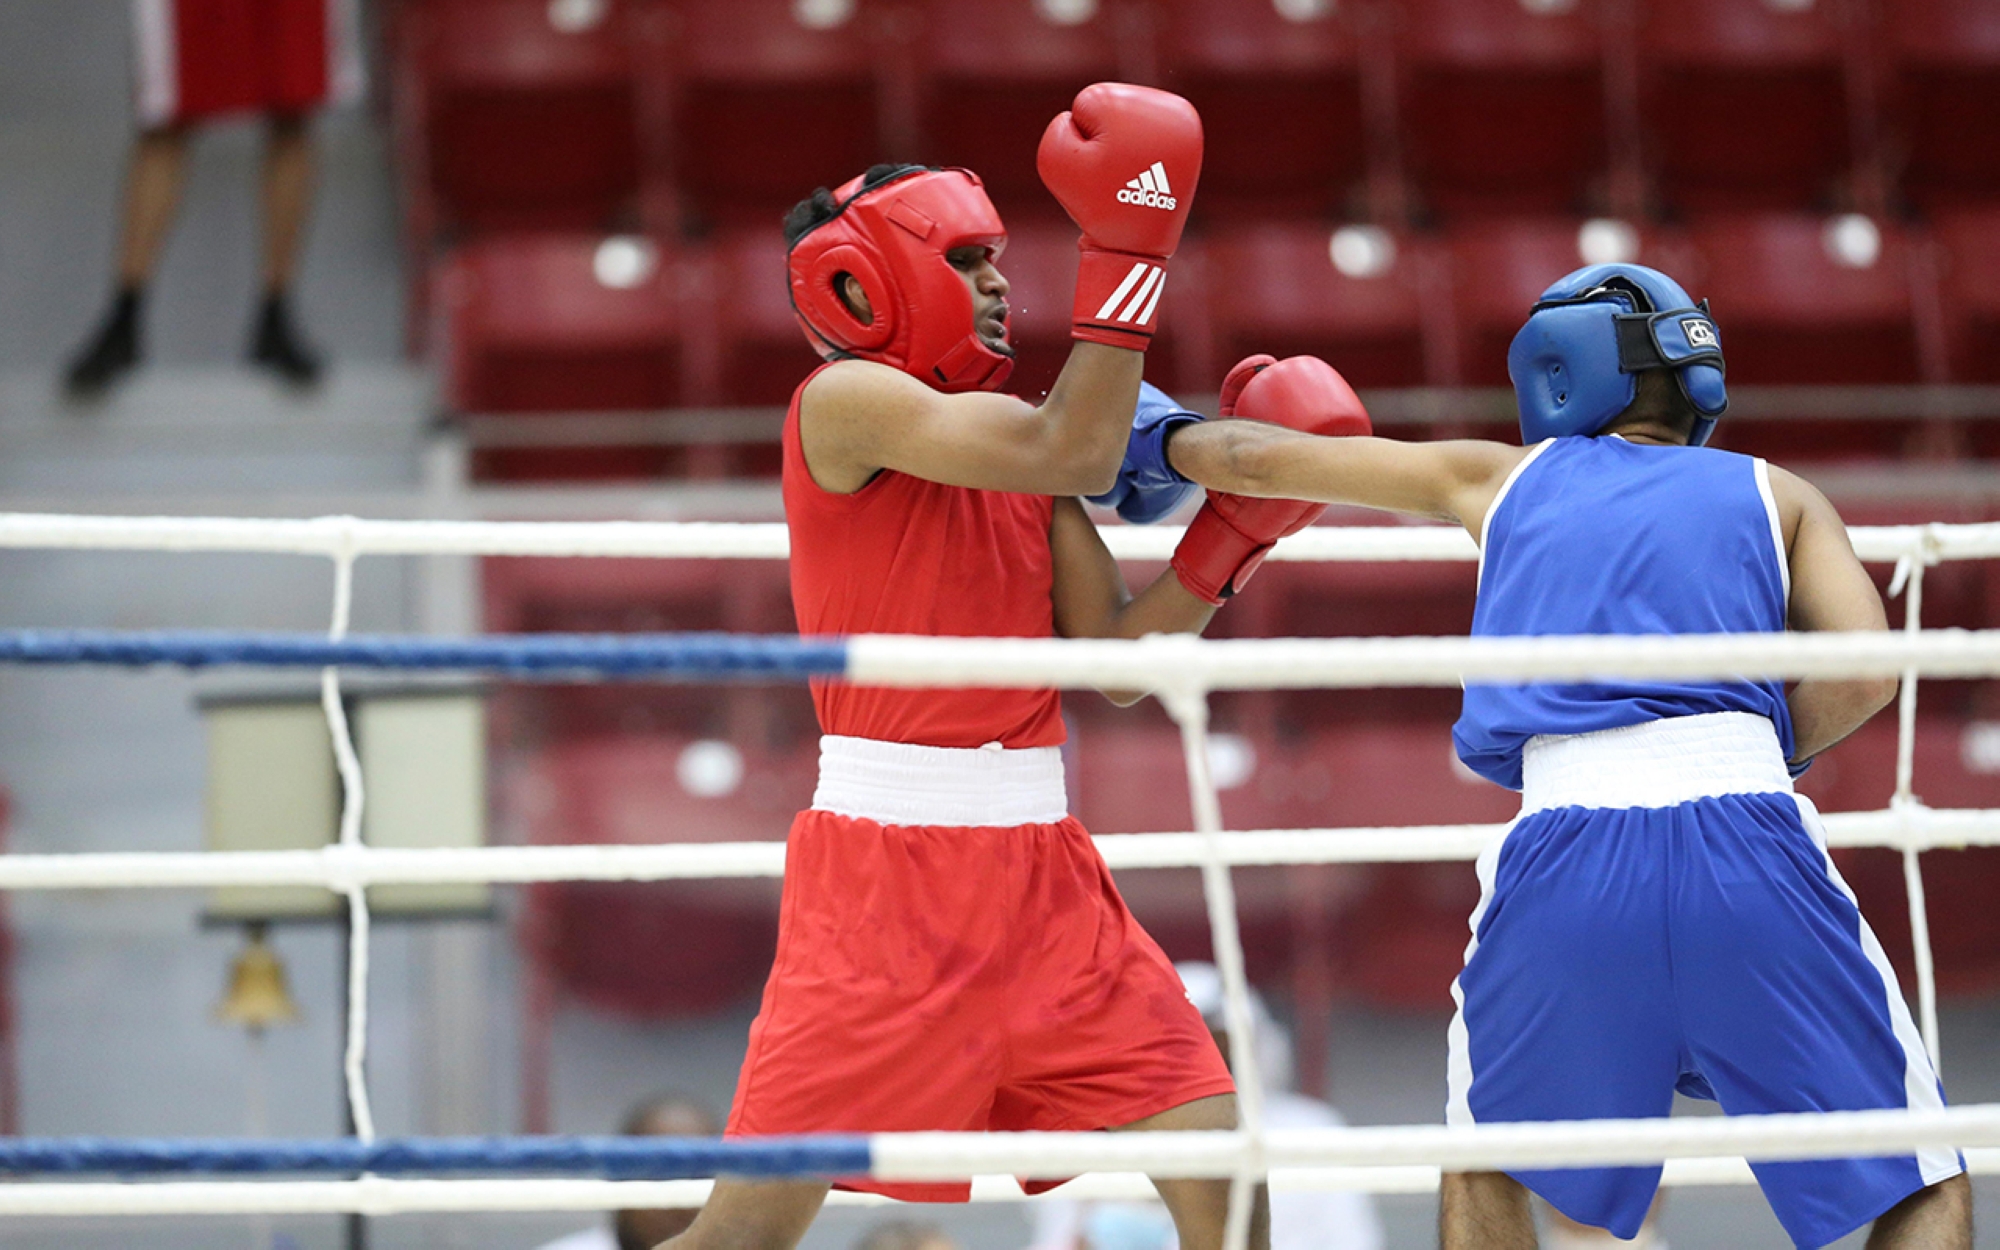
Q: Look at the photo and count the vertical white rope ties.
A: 3